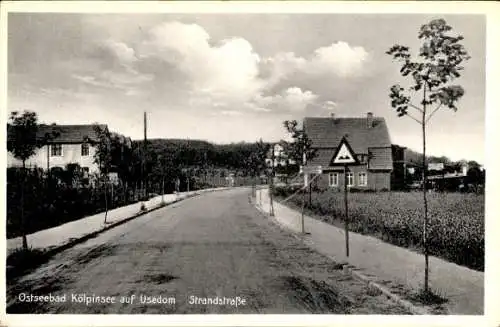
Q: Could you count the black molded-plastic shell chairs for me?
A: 0